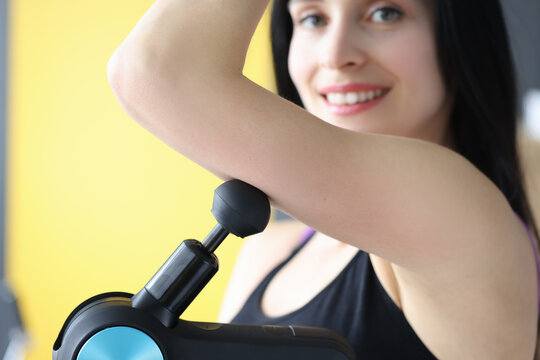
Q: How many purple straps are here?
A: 2